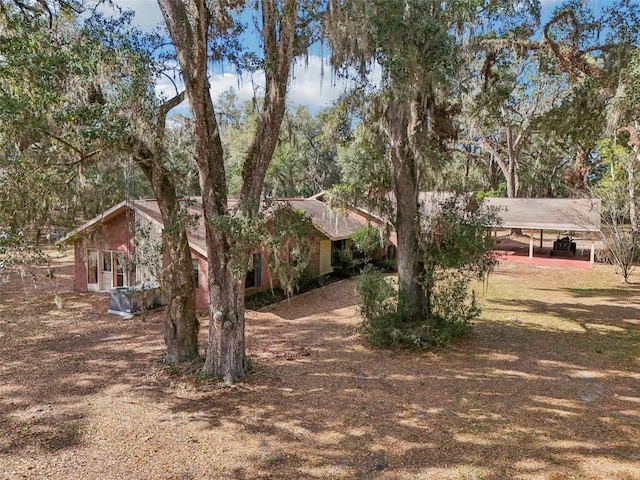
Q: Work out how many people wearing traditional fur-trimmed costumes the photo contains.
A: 0